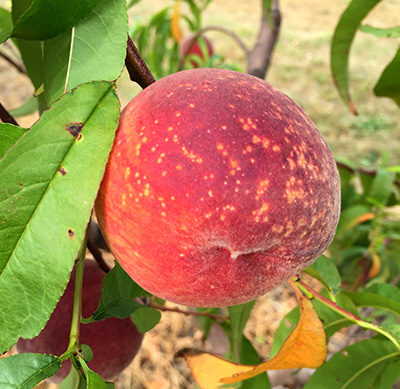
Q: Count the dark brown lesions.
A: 3